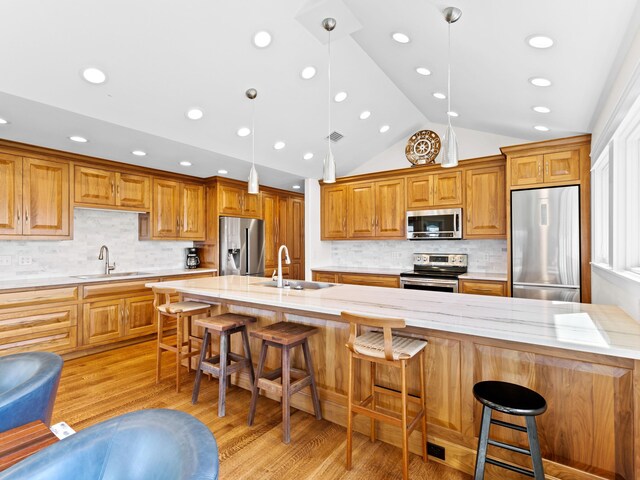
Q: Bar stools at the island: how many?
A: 5